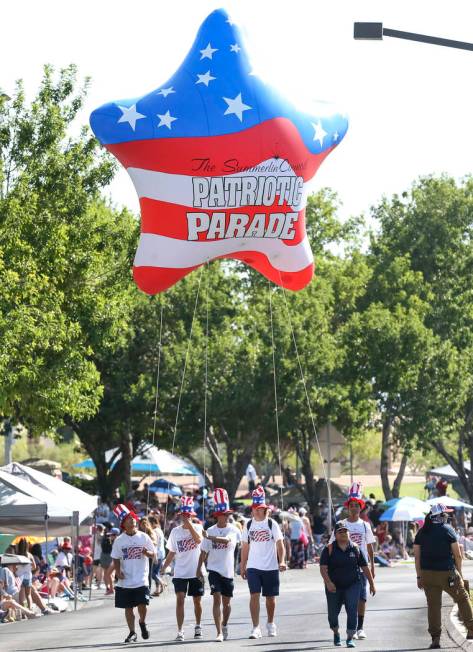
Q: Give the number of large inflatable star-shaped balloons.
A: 1